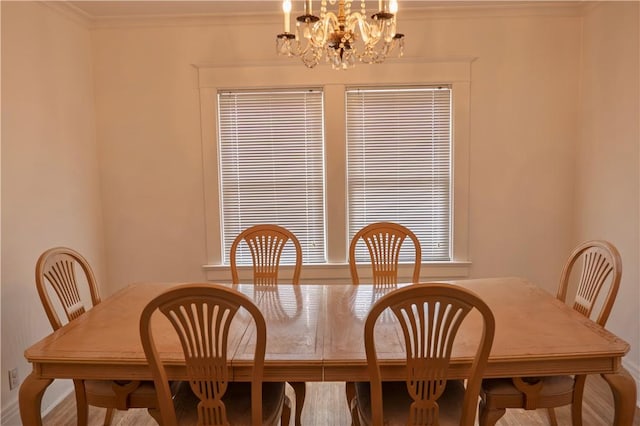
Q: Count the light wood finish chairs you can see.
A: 6